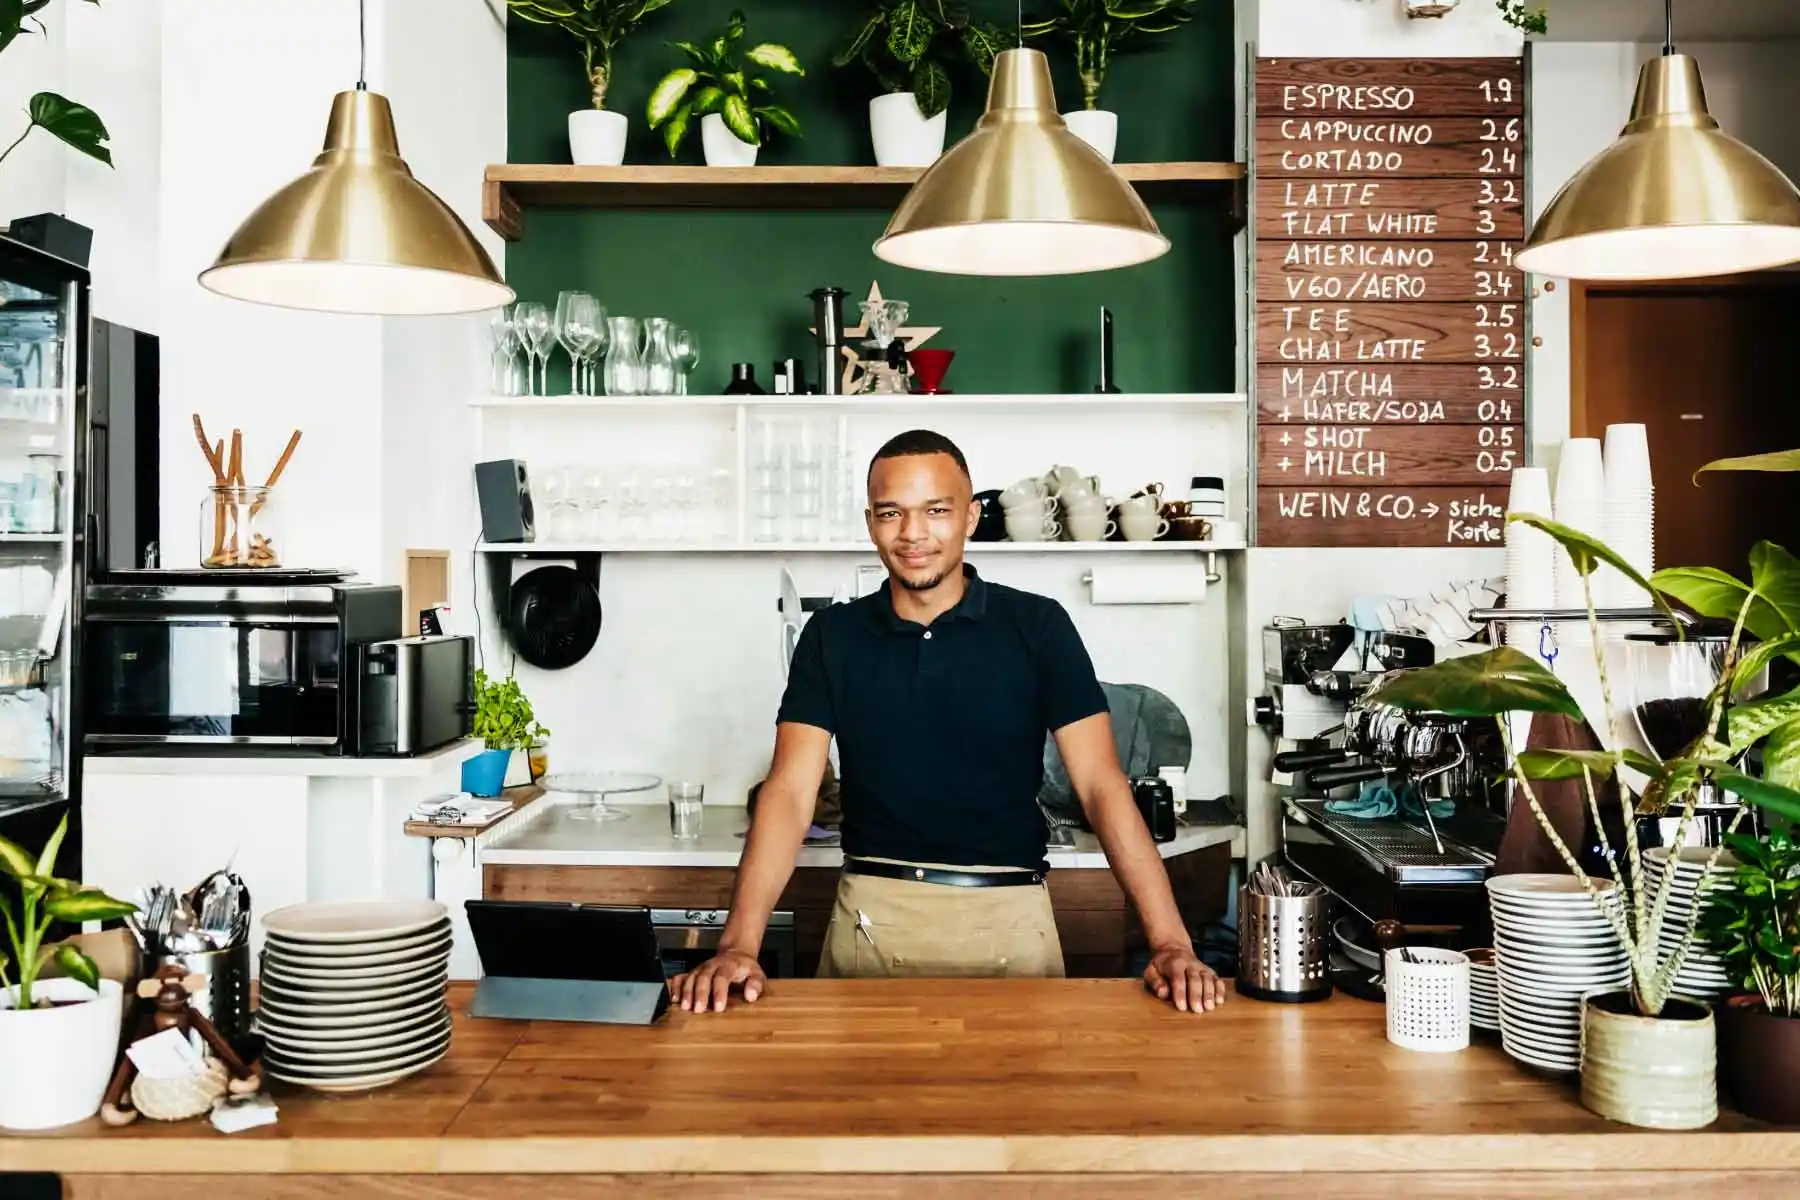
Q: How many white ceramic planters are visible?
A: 5